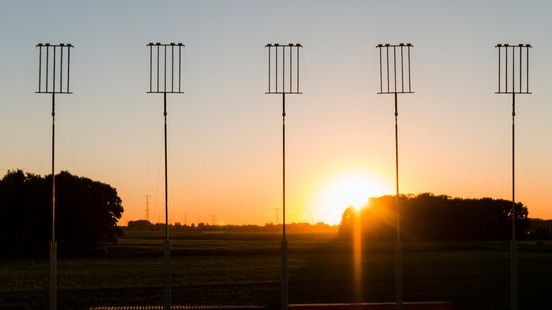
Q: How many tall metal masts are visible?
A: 5